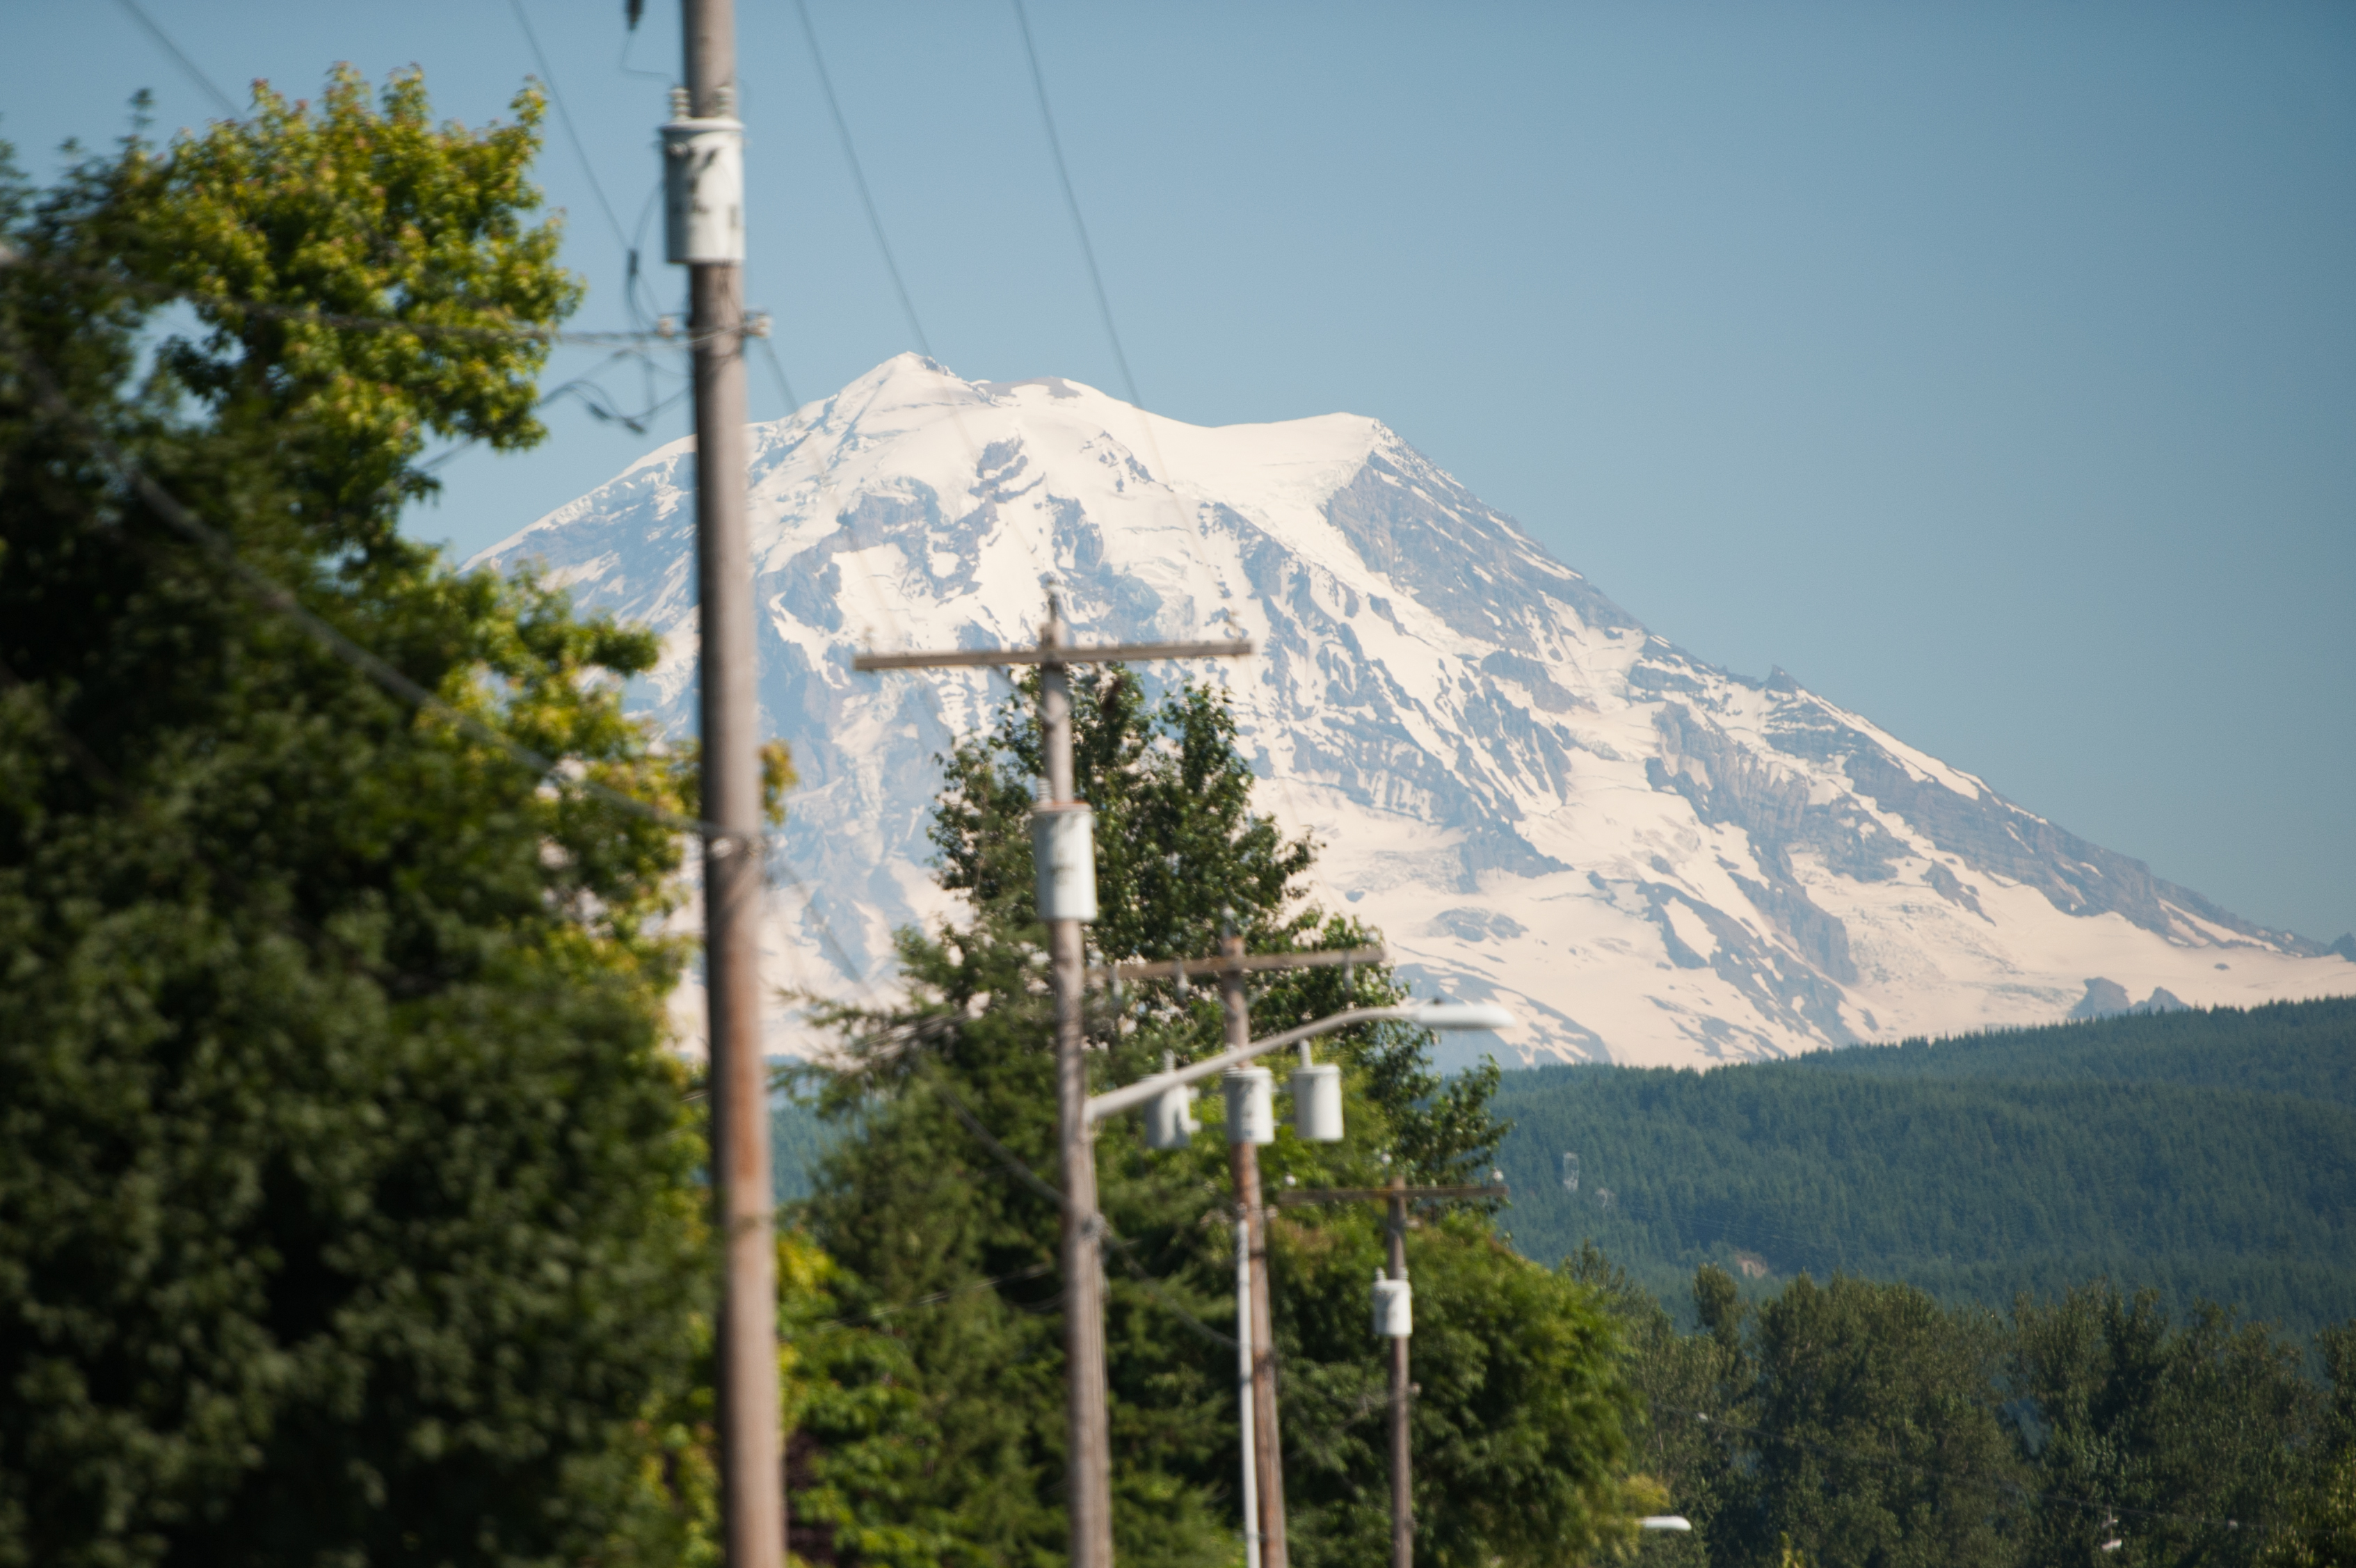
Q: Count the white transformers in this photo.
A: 6